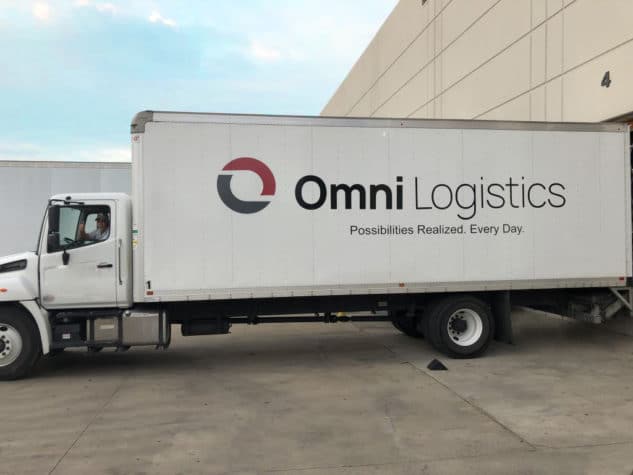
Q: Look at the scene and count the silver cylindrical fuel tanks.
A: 1